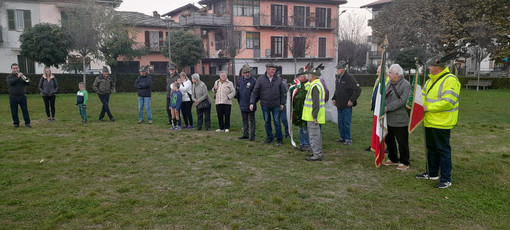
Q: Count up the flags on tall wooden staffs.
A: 2